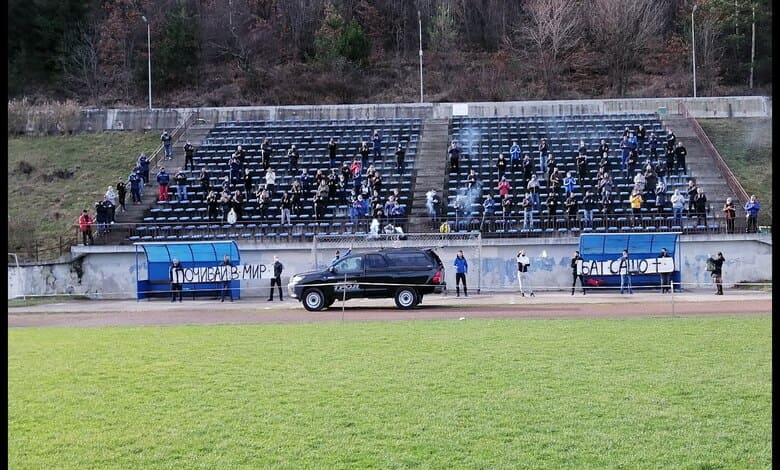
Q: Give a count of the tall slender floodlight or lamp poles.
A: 3